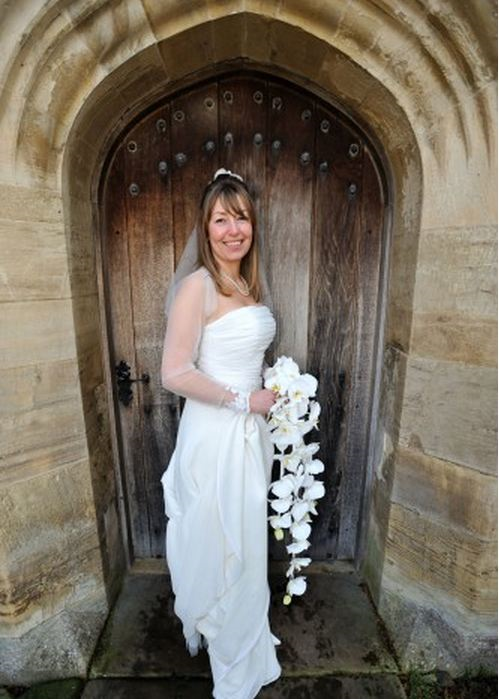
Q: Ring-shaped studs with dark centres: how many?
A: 10